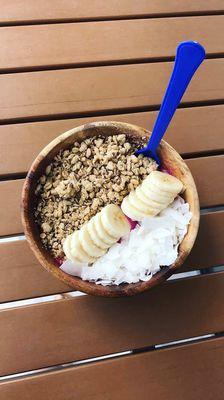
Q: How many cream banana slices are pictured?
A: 12